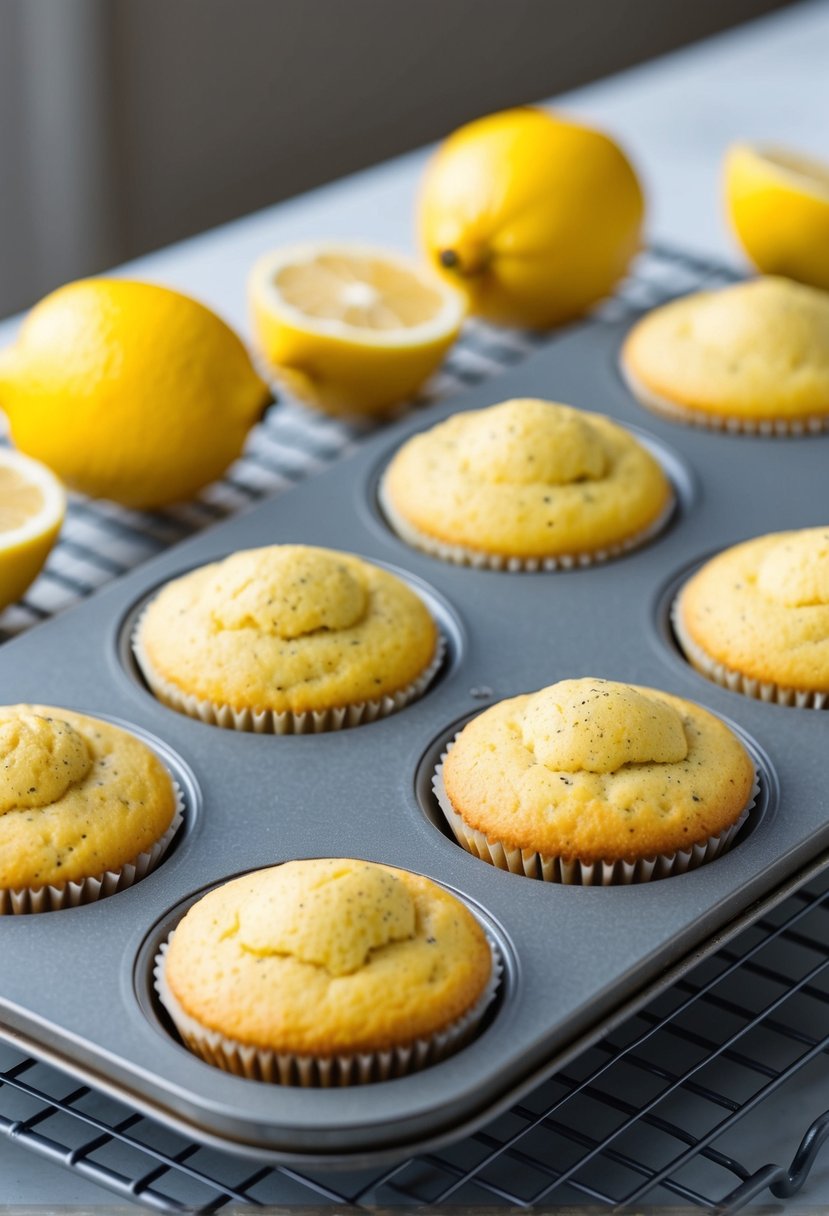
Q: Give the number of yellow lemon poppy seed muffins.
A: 7